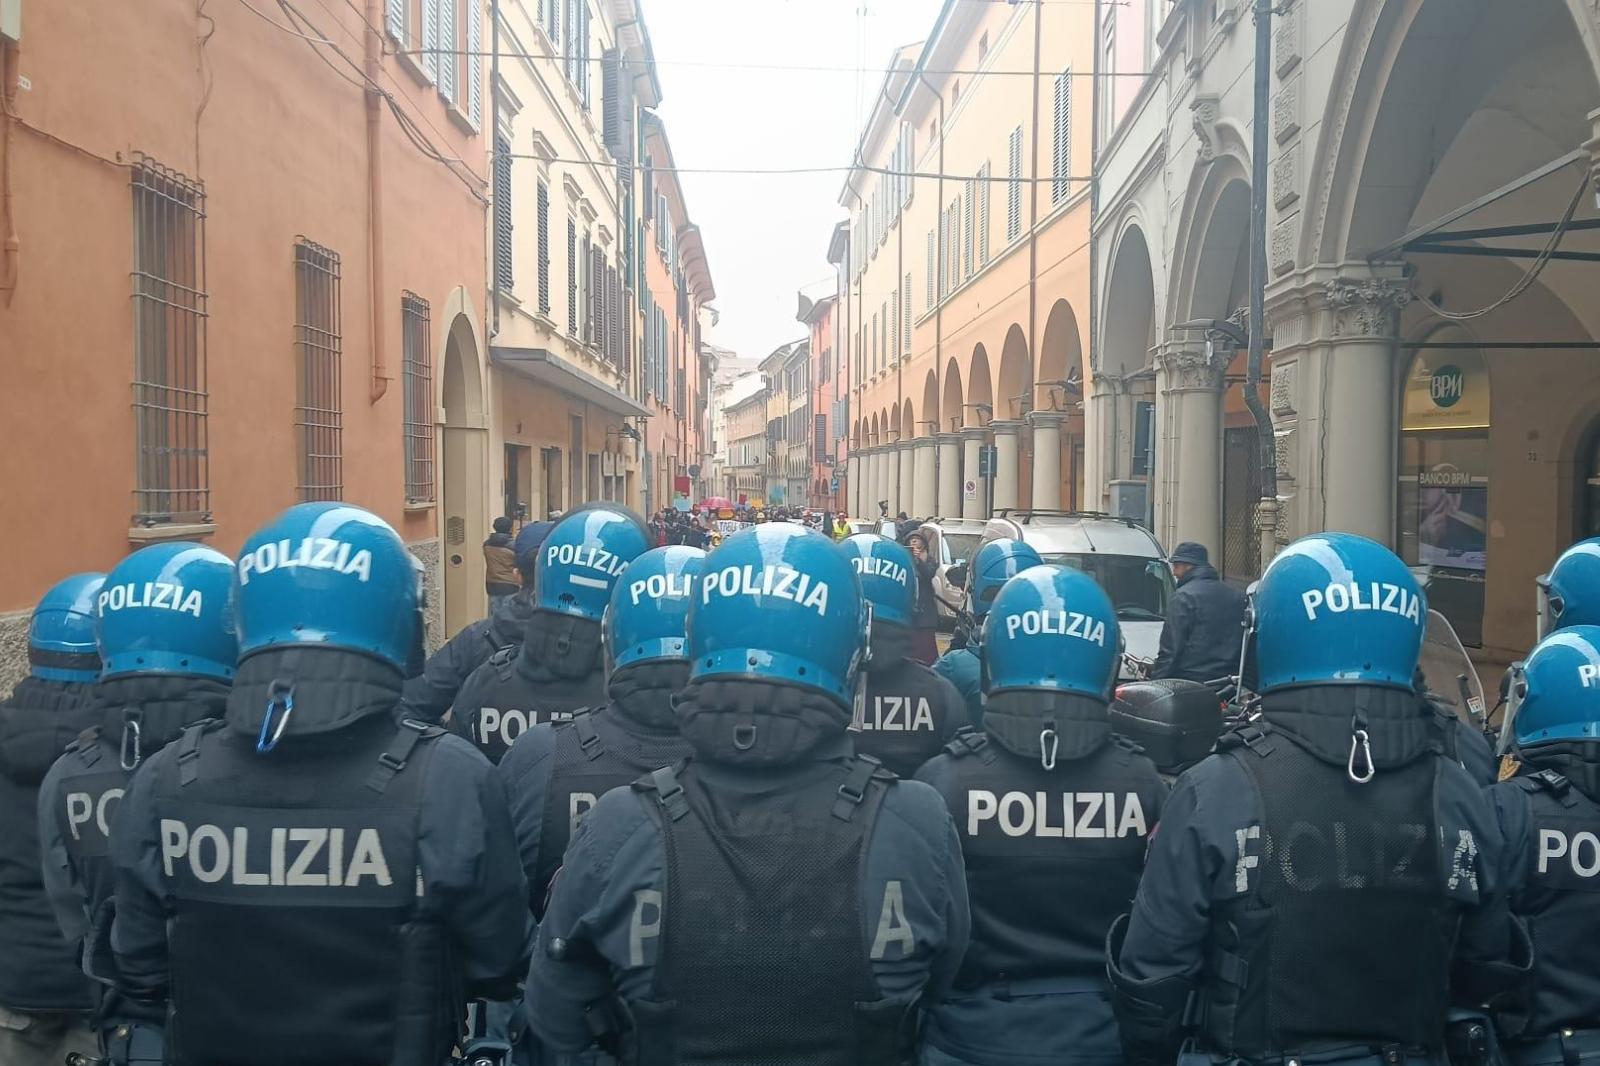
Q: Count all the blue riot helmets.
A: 12